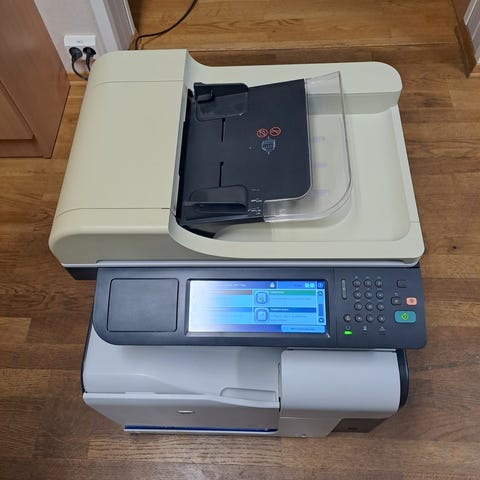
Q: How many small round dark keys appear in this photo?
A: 13